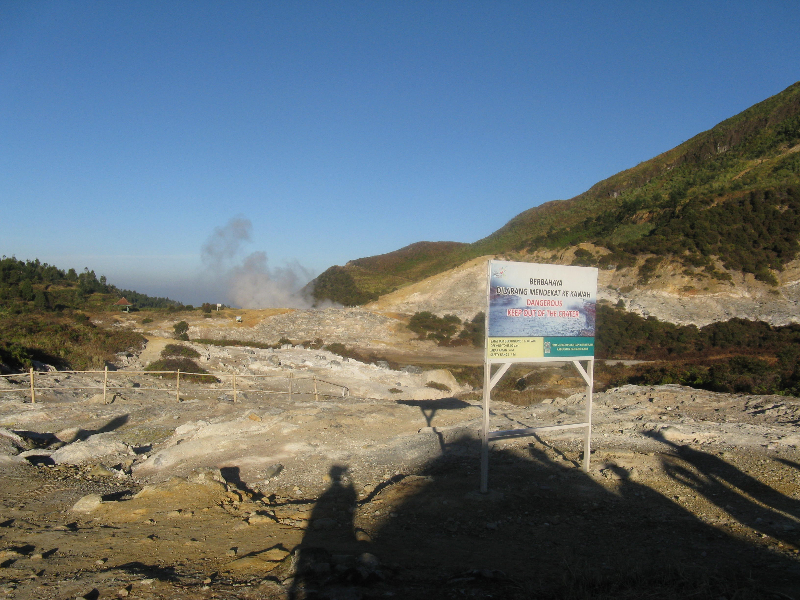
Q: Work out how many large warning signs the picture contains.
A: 1